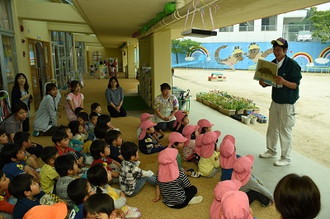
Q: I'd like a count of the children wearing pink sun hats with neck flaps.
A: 13